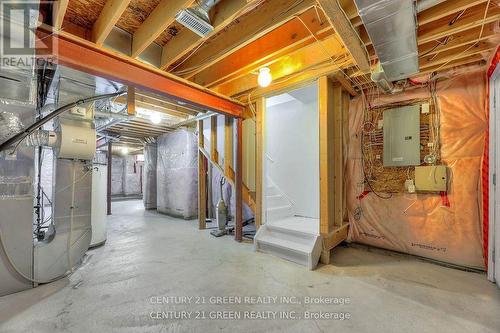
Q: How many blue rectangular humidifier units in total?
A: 0